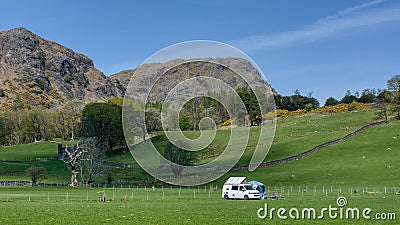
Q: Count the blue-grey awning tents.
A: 1